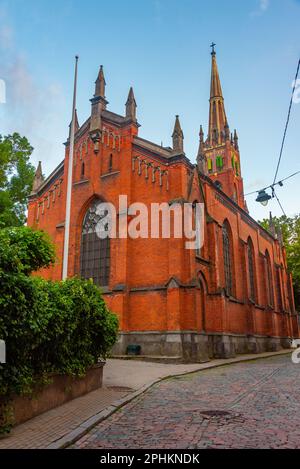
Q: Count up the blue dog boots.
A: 0